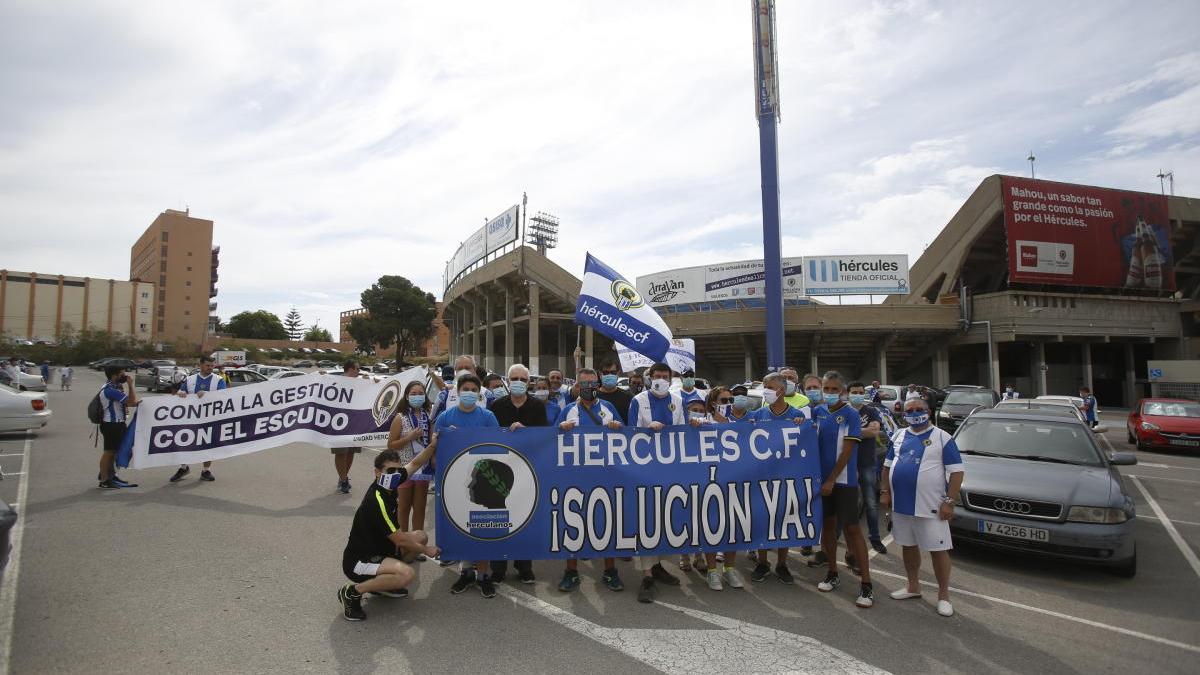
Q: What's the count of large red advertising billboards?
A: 1